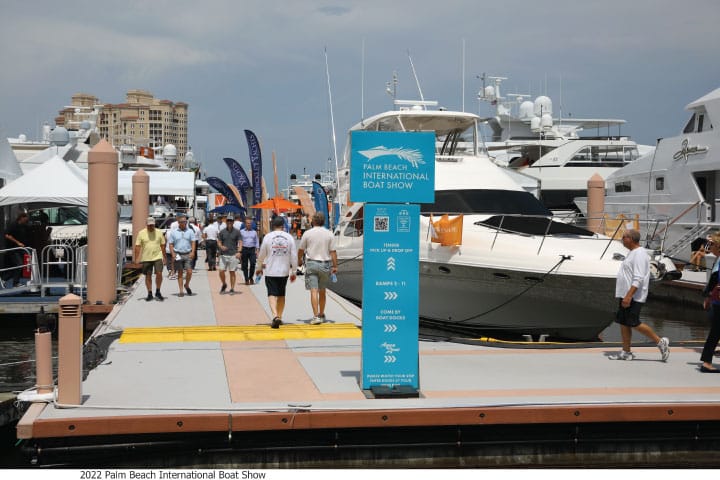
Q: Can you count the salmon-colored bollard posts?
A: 5